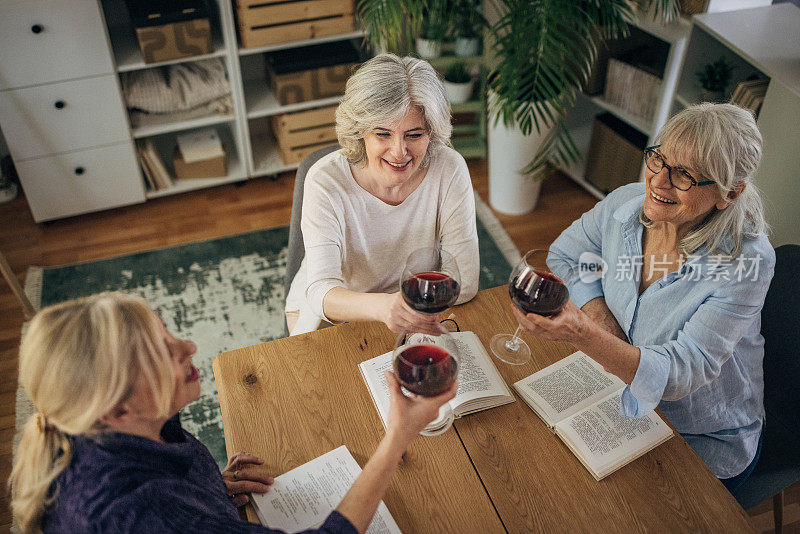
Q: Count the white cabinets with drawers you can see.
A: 1